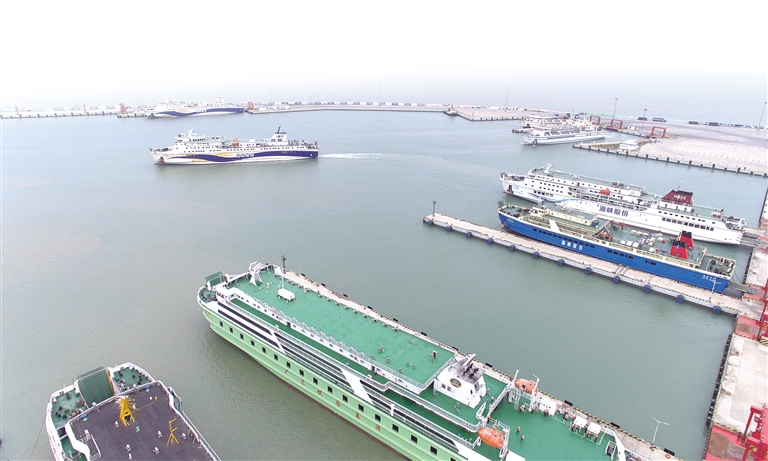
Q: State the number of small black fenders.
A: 11